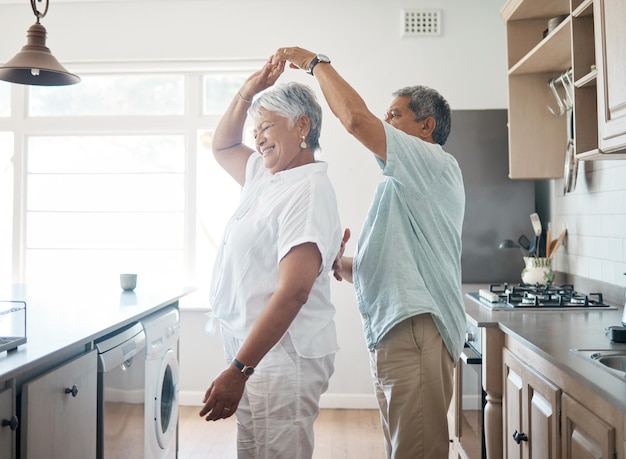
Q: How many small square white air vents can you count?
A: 1